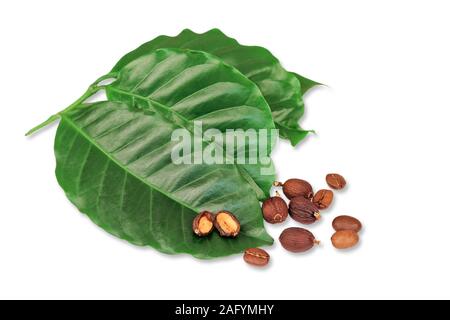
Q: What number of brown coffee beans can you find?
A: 11